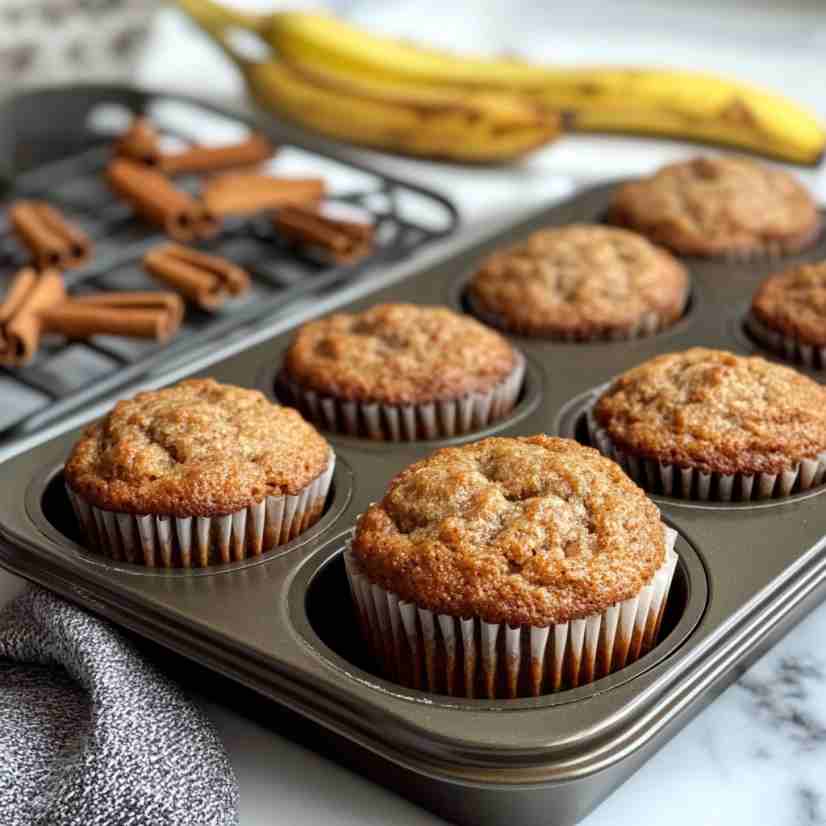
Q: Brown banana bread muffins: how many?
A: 7